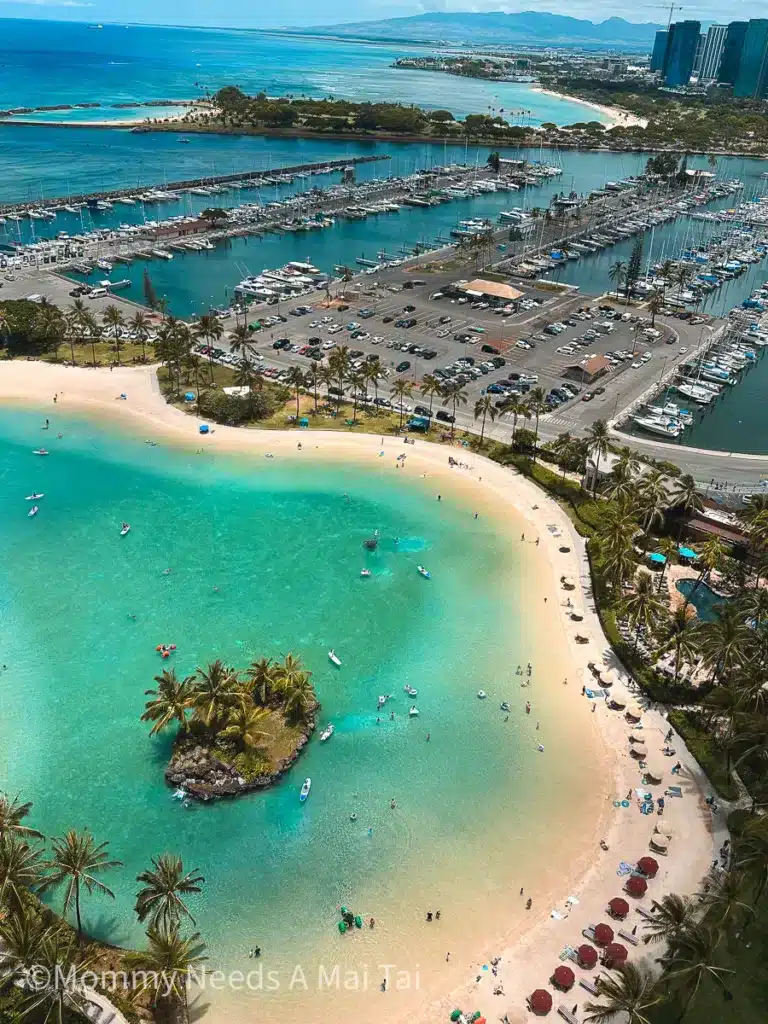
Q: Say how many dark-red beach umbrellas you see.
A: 8